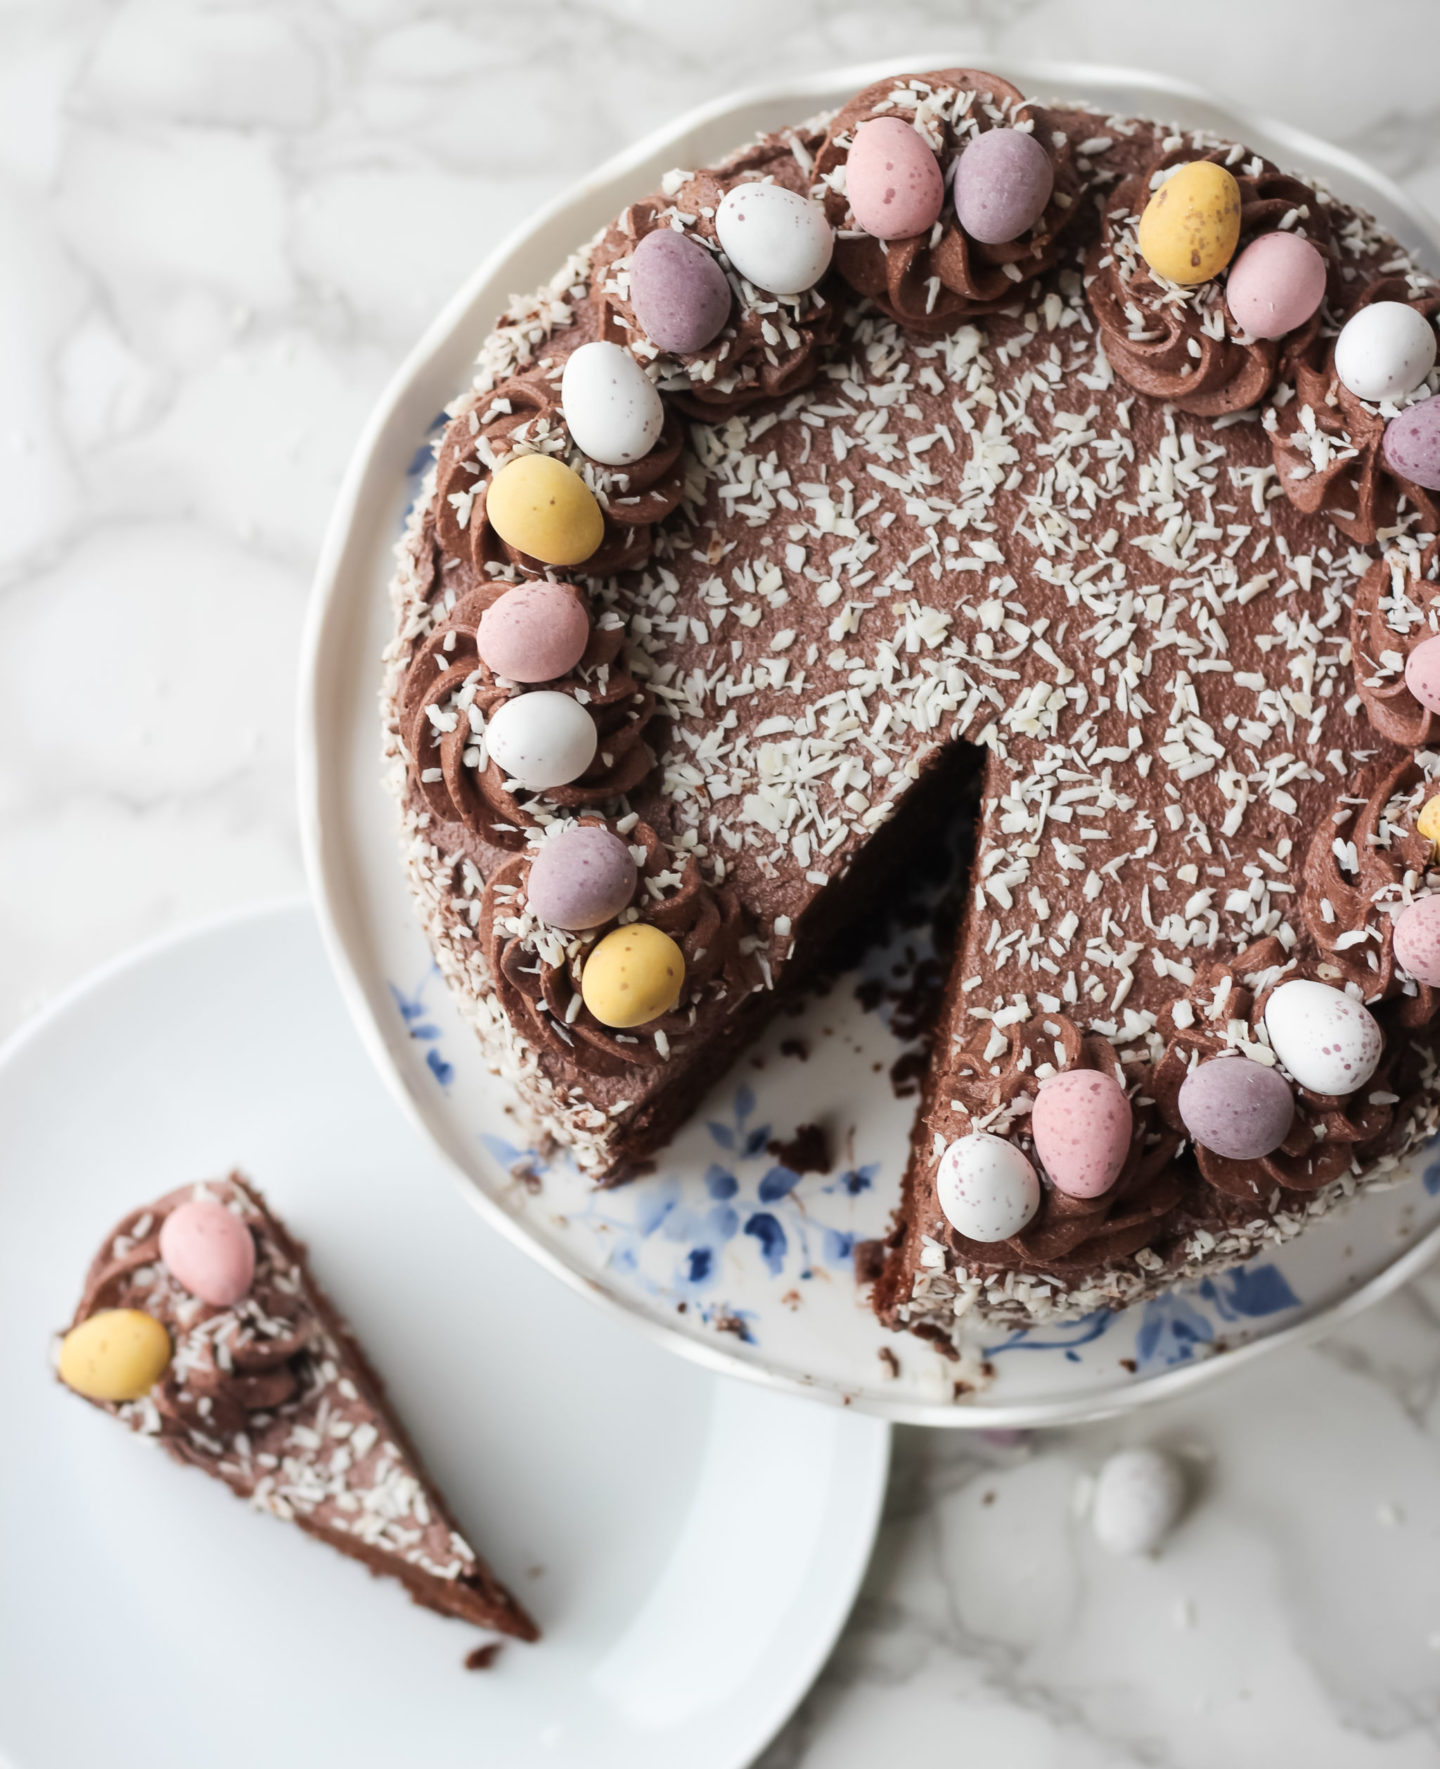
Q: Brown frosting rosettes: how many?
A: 12